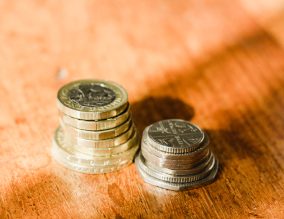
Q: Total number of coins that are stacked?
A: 14